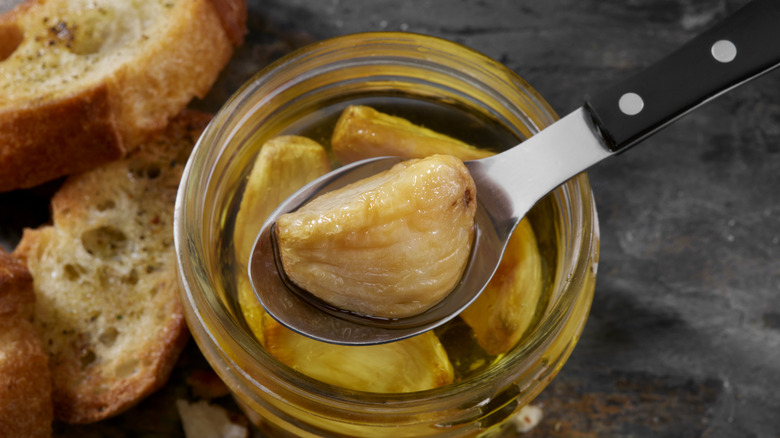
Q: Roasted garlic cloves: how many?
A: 5